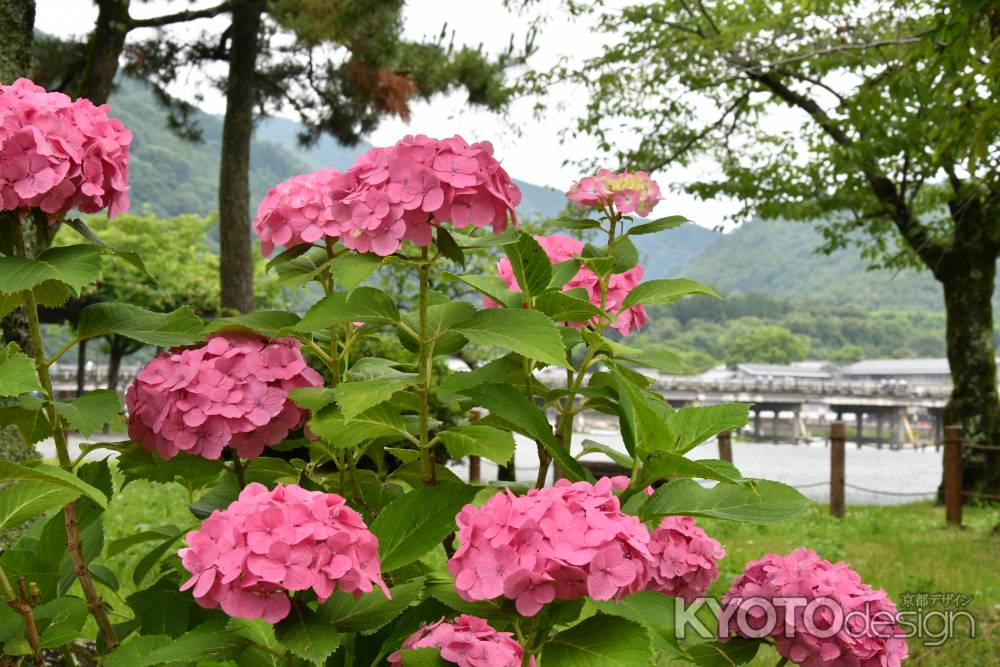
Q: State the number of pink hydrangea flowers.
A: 11